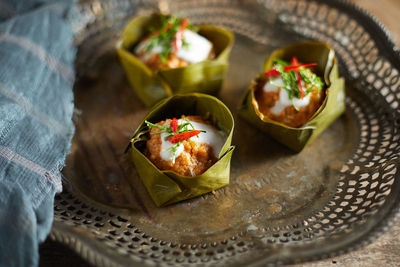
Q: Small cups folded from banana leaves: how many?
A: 3